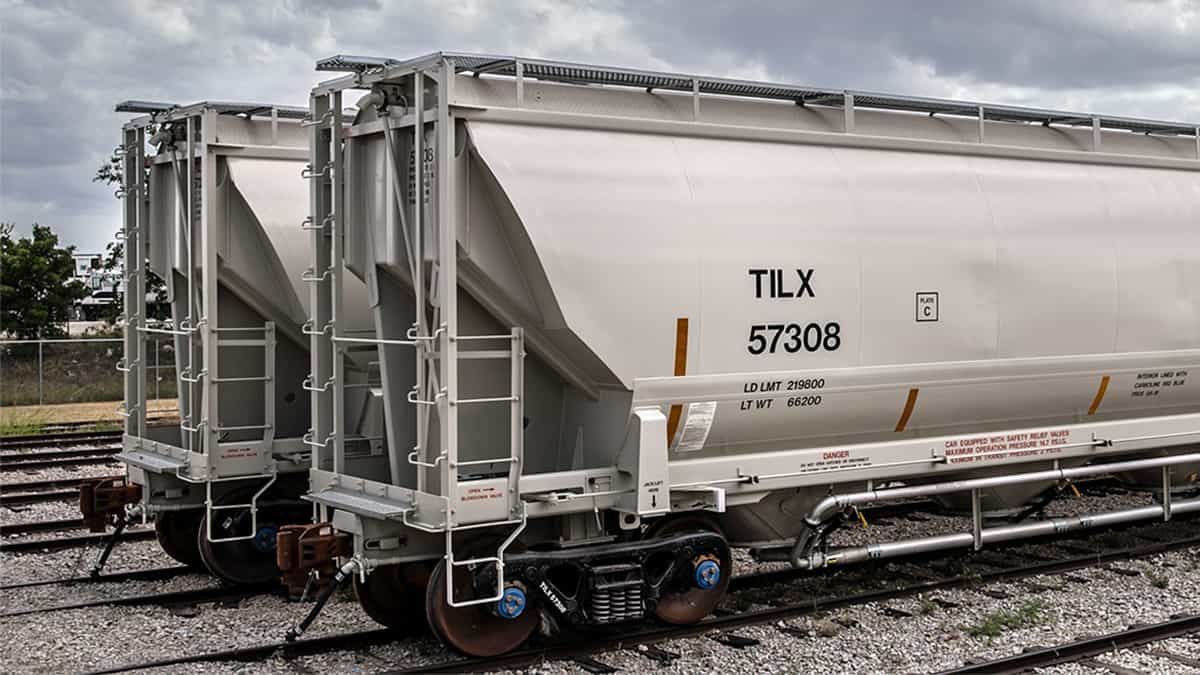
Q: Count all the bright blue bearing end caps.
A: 3